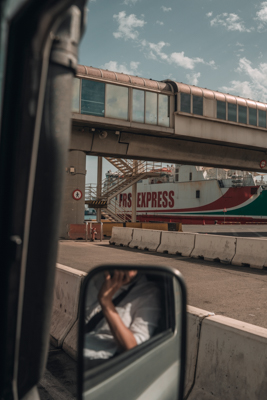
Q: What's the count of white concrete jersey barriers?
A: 8